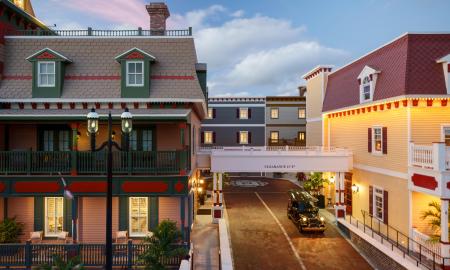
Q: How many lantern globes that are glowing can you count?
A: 2